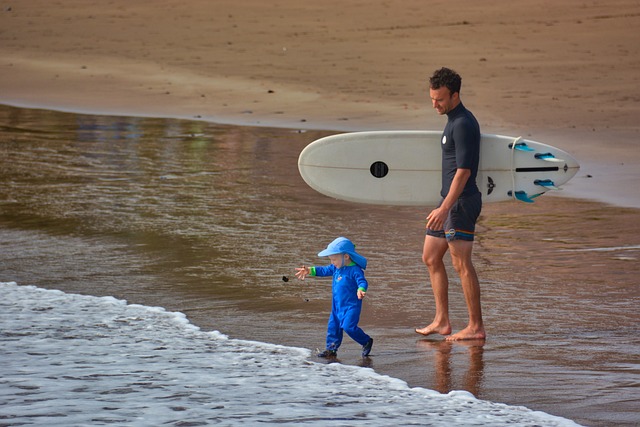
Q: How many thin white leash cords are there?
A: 1